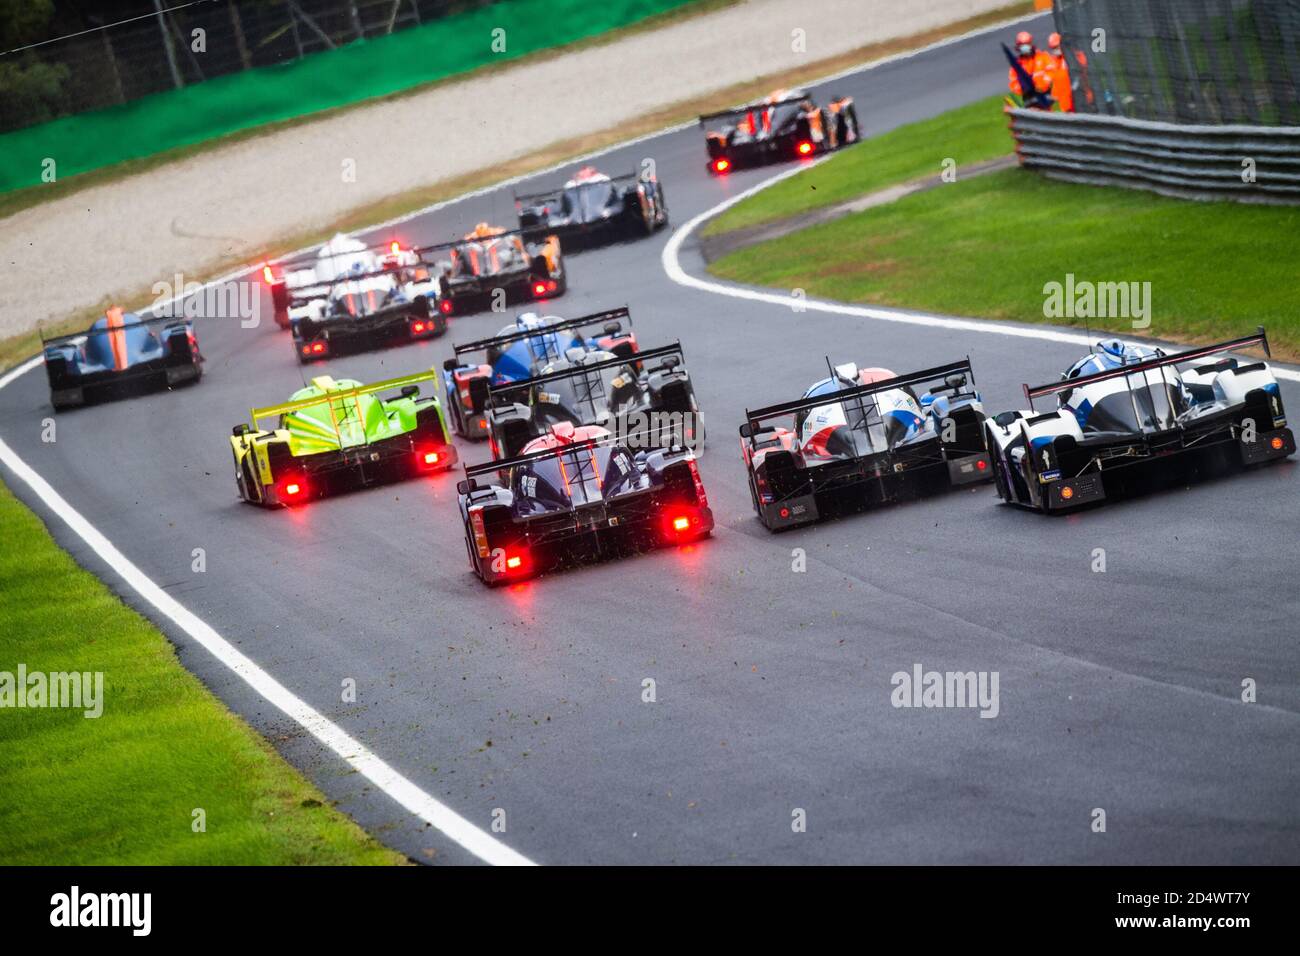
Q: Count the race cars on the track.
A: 12